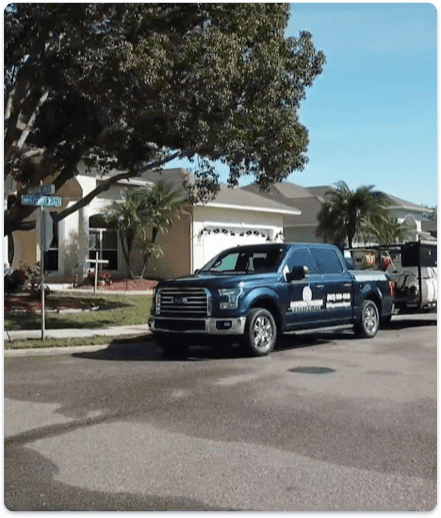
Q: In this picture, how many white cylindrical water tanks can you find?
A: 1